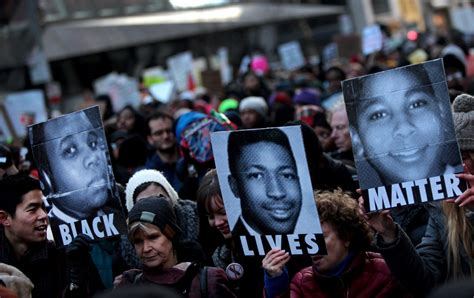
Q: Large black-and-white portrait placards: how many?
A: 3